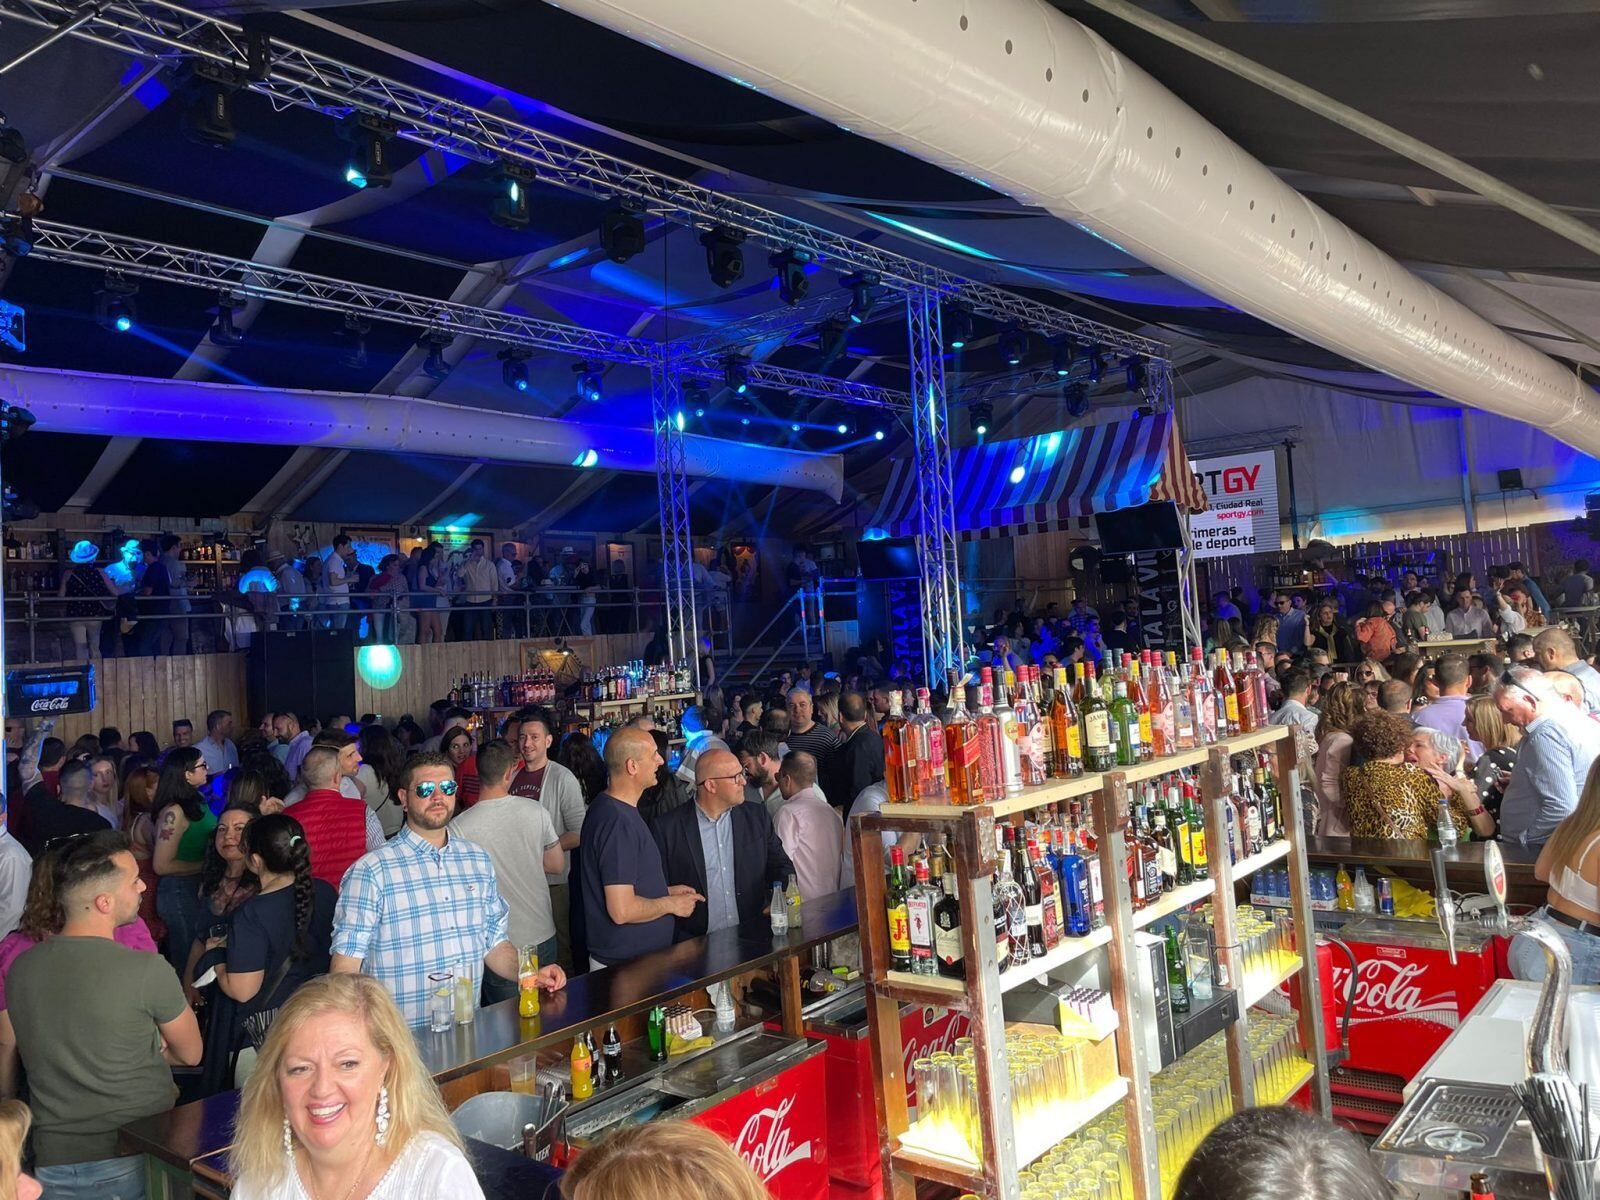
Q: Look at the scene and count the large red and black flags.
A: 0